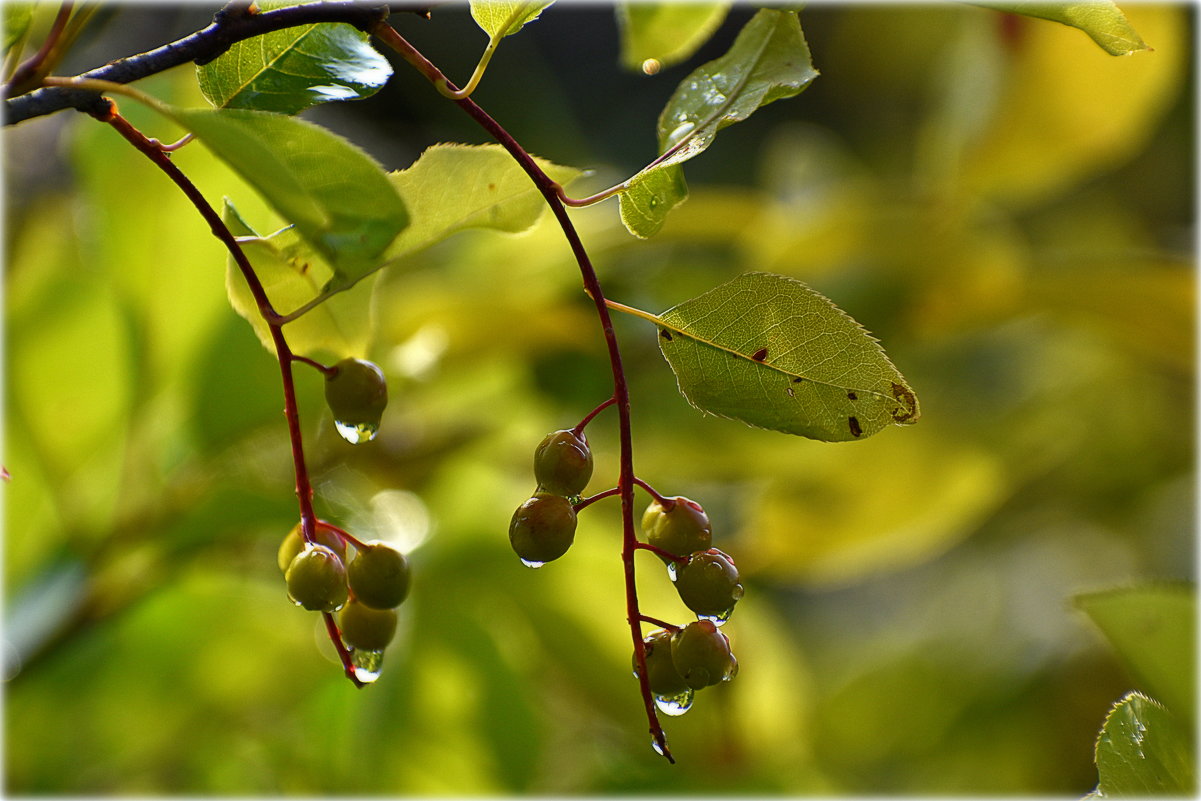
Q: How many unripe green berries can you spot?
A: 11